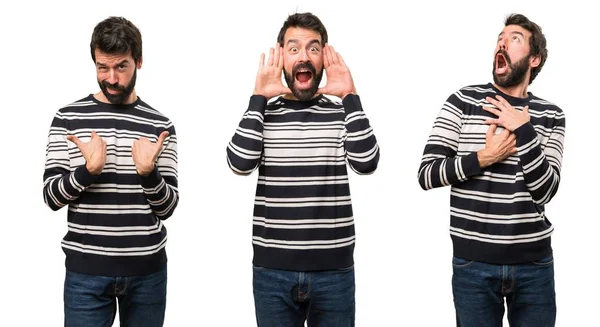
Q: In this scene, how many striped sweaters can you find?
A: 3